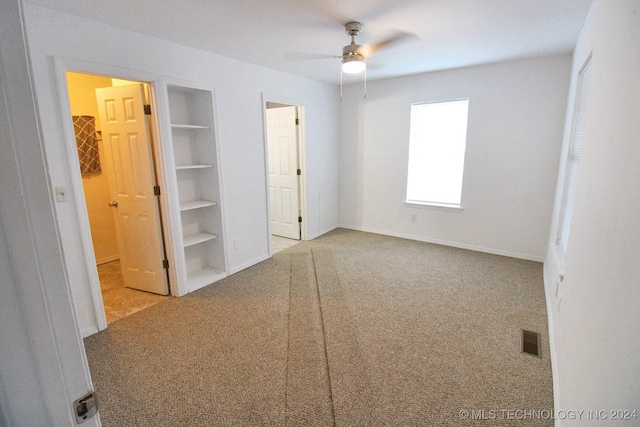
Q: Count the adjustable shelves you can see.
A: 4